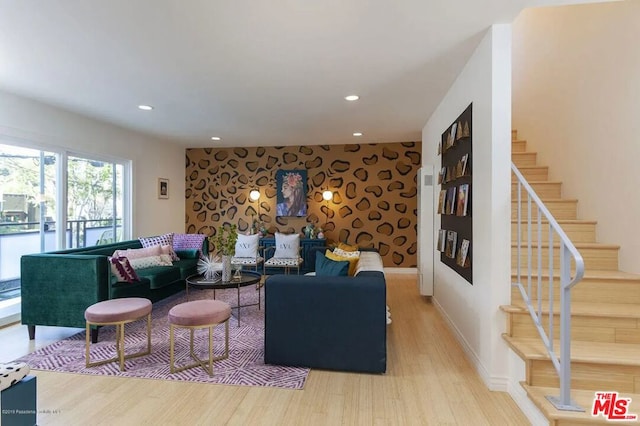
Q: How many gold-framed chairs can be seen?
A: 2